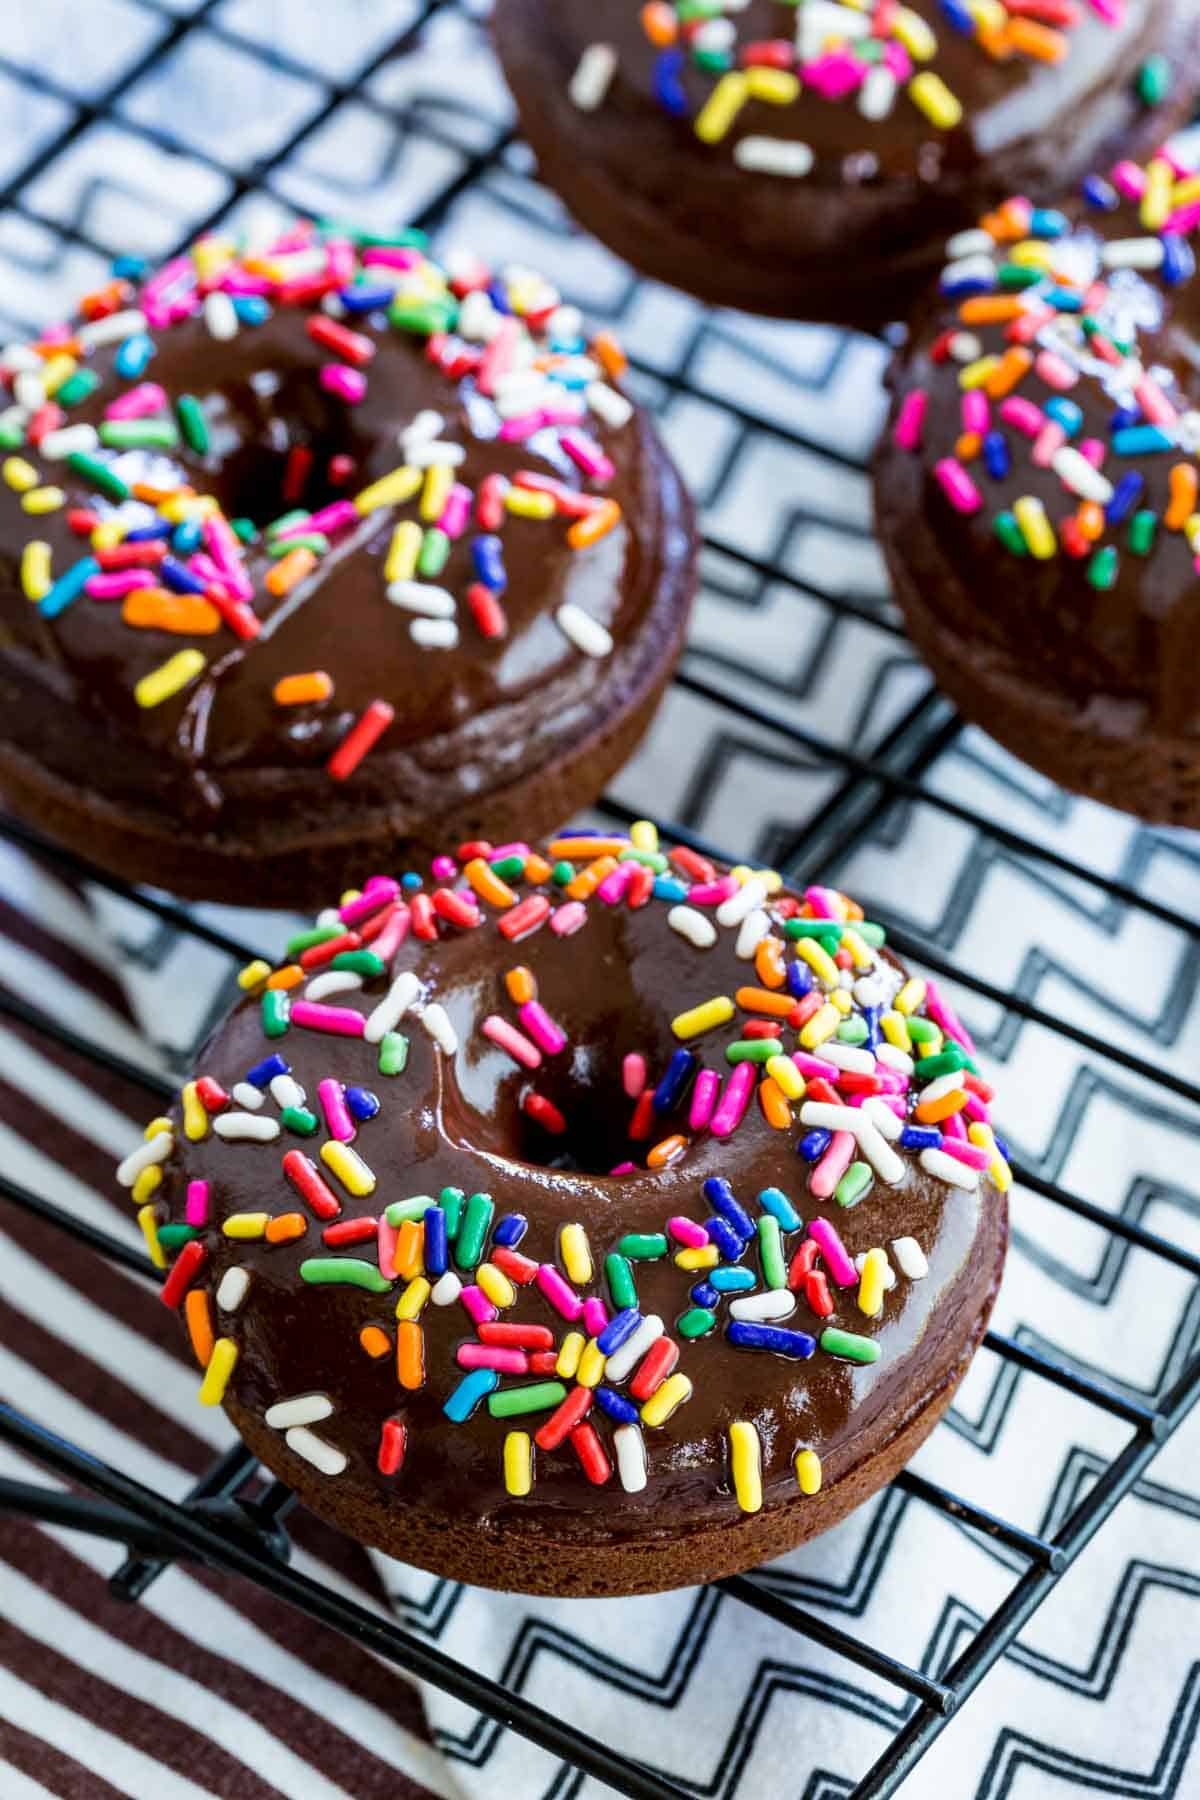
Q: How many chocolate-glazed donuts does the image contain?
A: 4